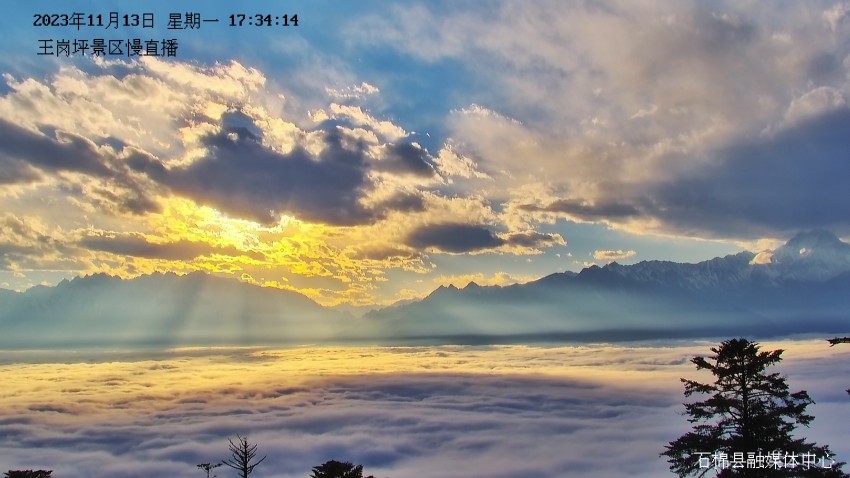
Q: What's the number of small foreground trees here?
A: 4